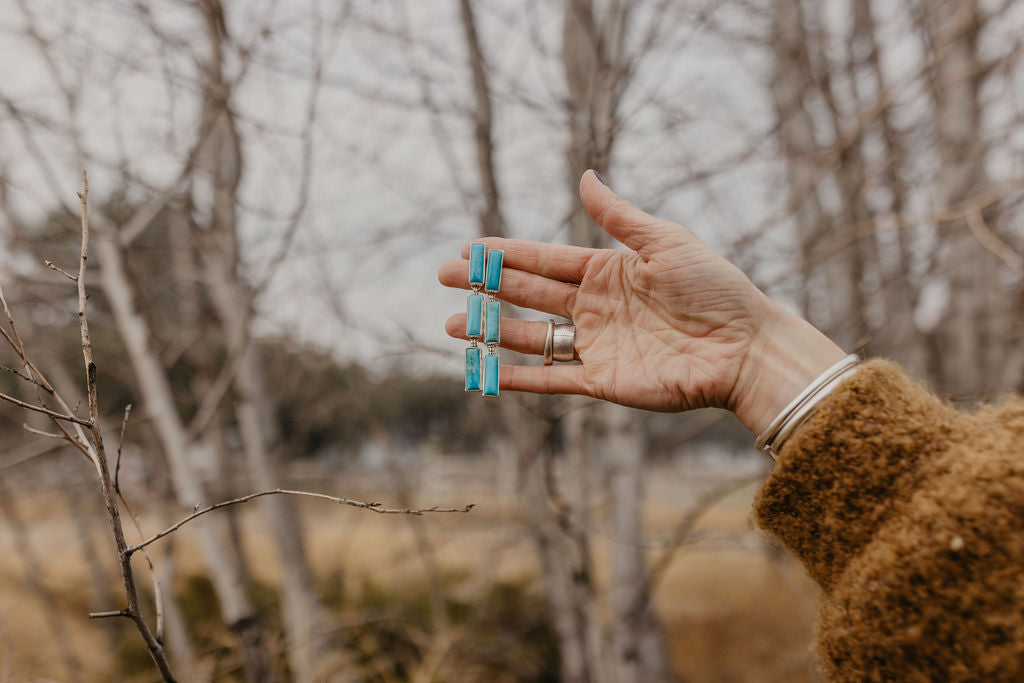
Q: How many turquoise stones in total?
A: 6